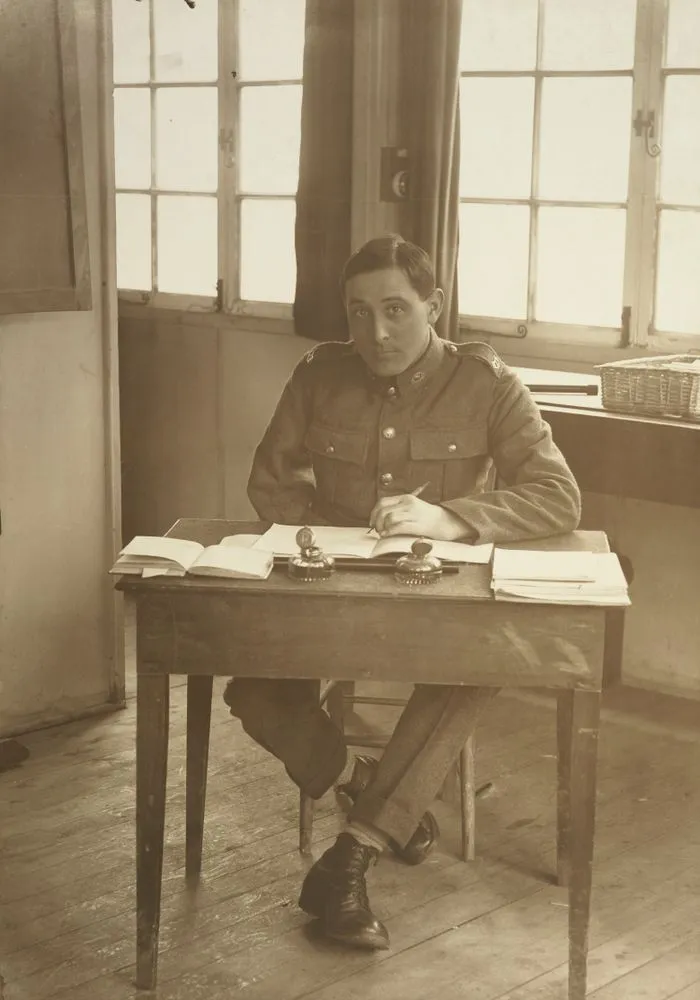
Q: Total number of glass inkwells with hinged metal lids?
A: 2